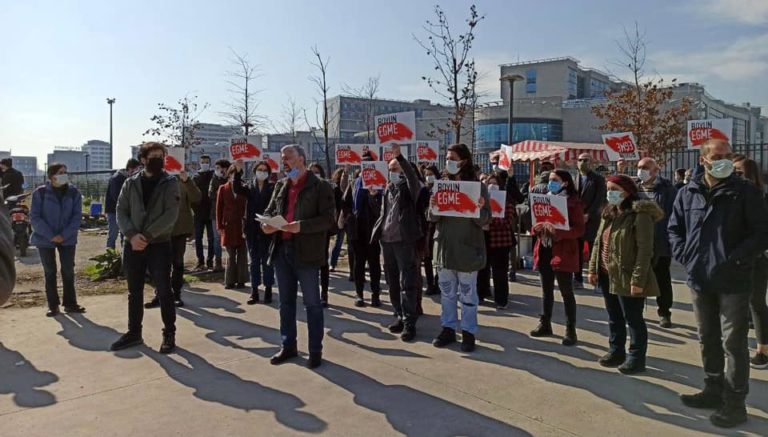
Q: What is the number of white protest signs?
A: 15